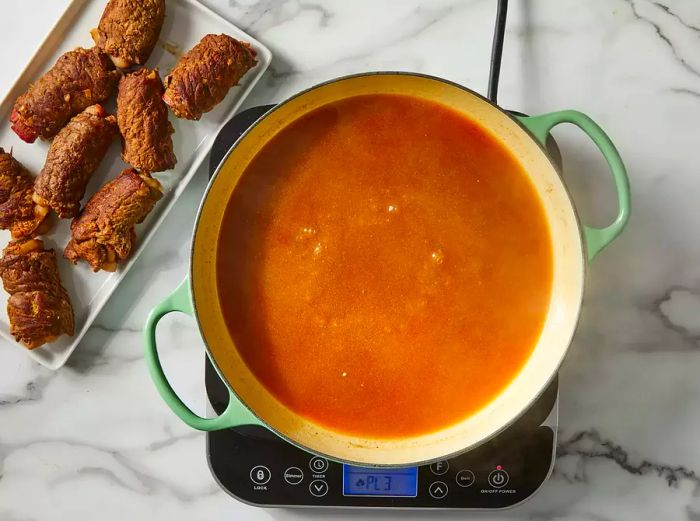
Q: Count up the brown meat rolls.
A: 8